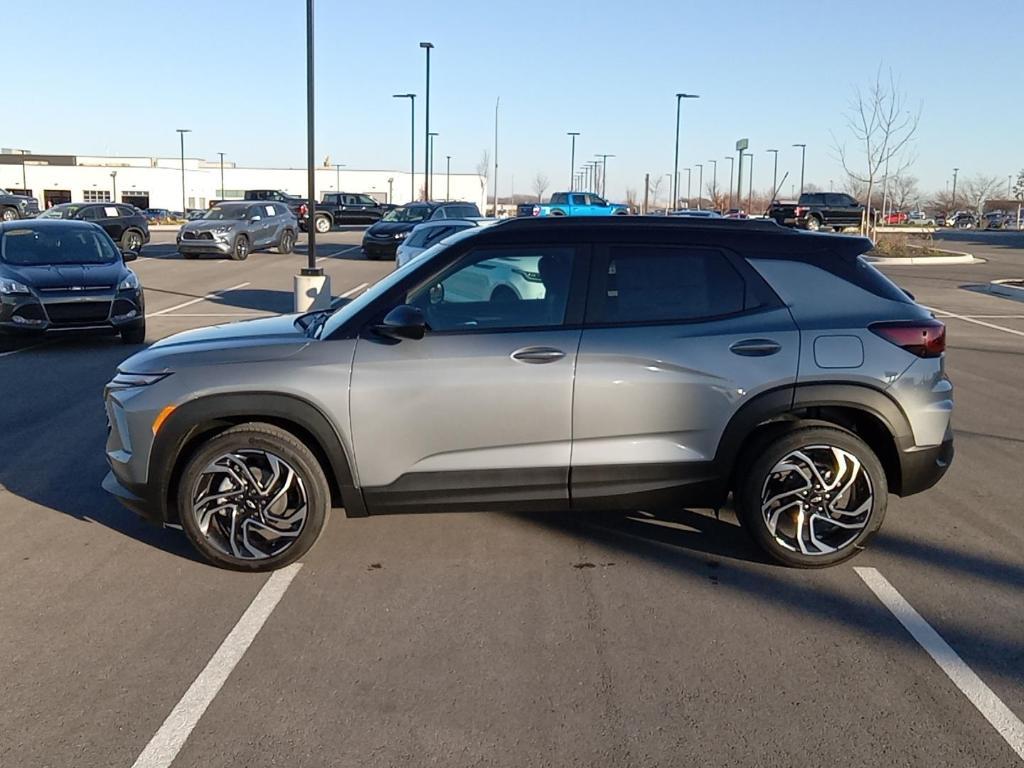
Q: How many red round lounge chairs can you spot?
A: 0